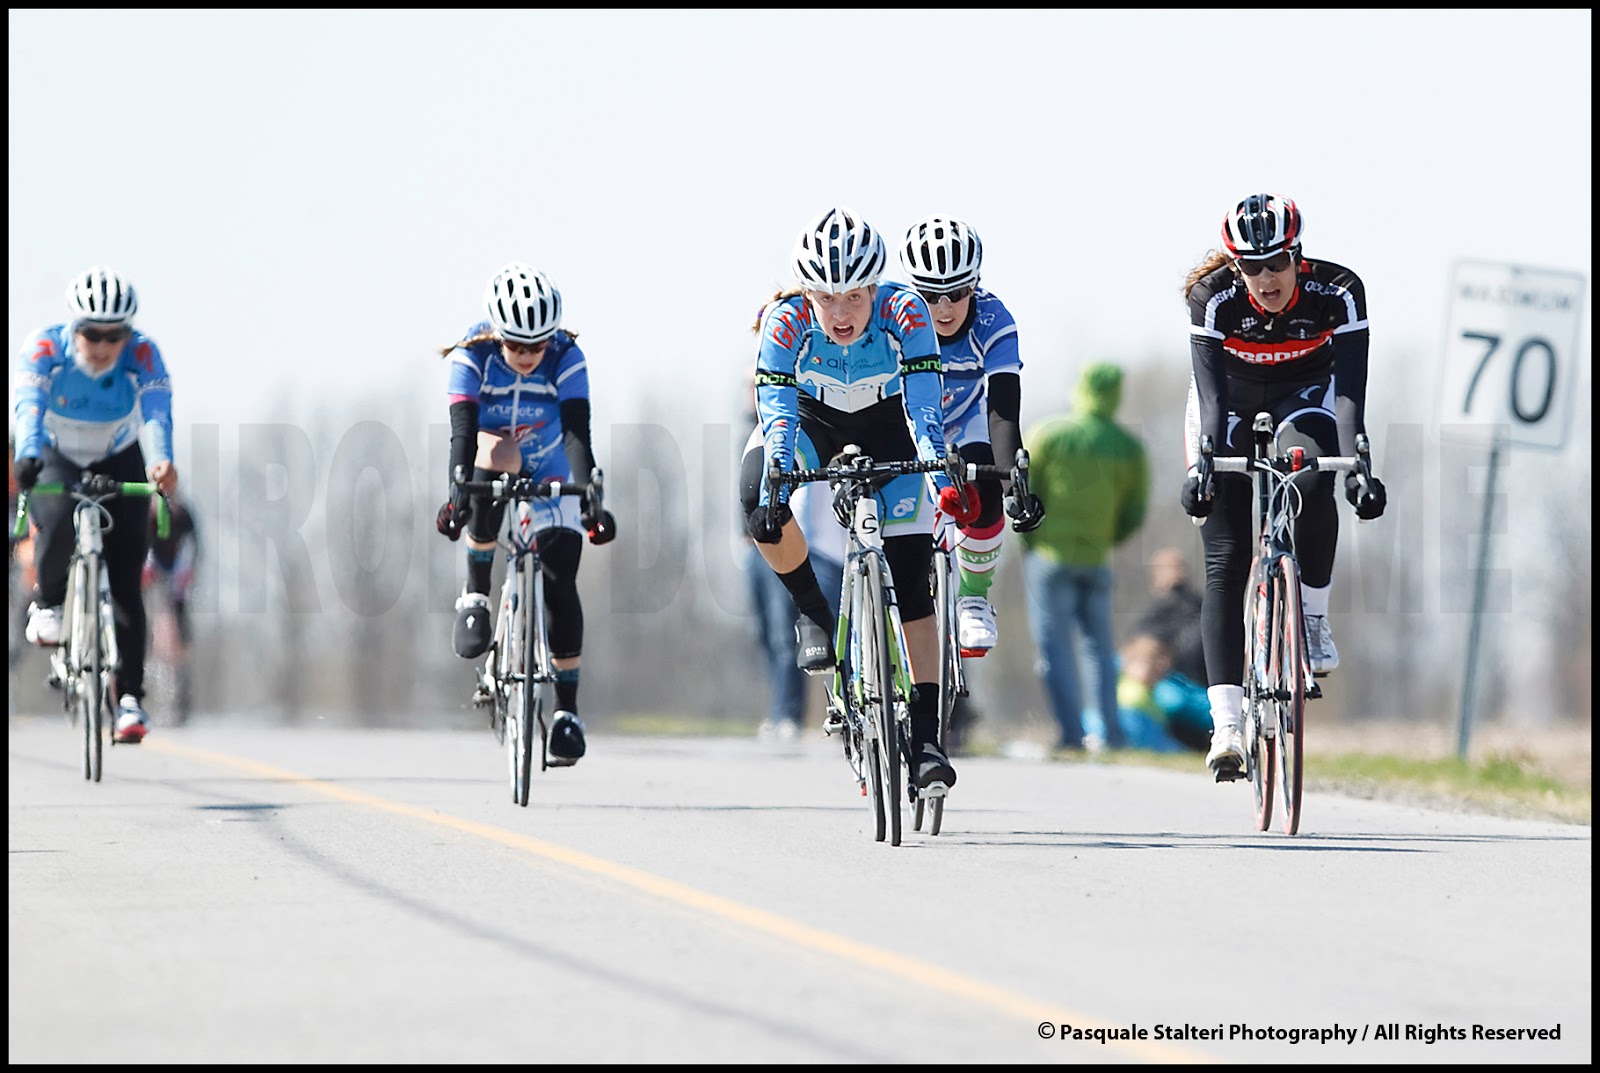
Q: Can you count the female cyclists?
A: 5